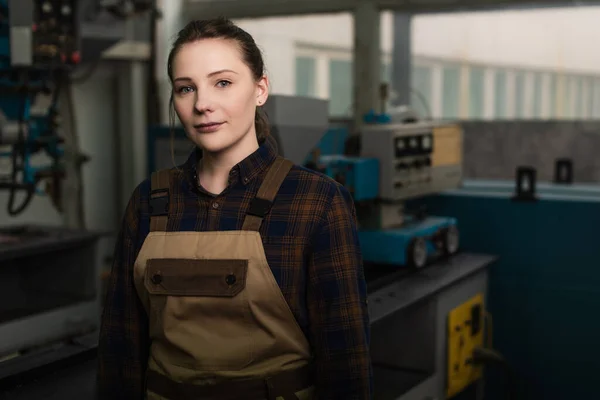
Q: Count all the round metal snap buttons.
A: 2